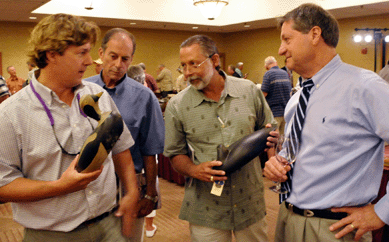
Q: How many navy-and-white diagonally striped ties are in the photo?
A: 1